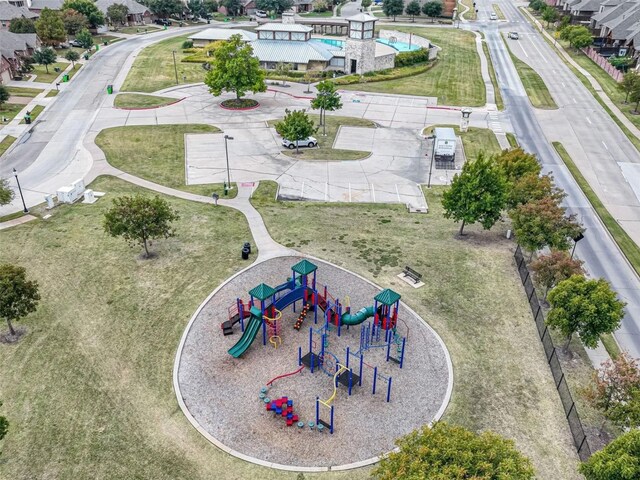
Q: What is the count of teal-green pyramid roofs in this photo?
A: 3